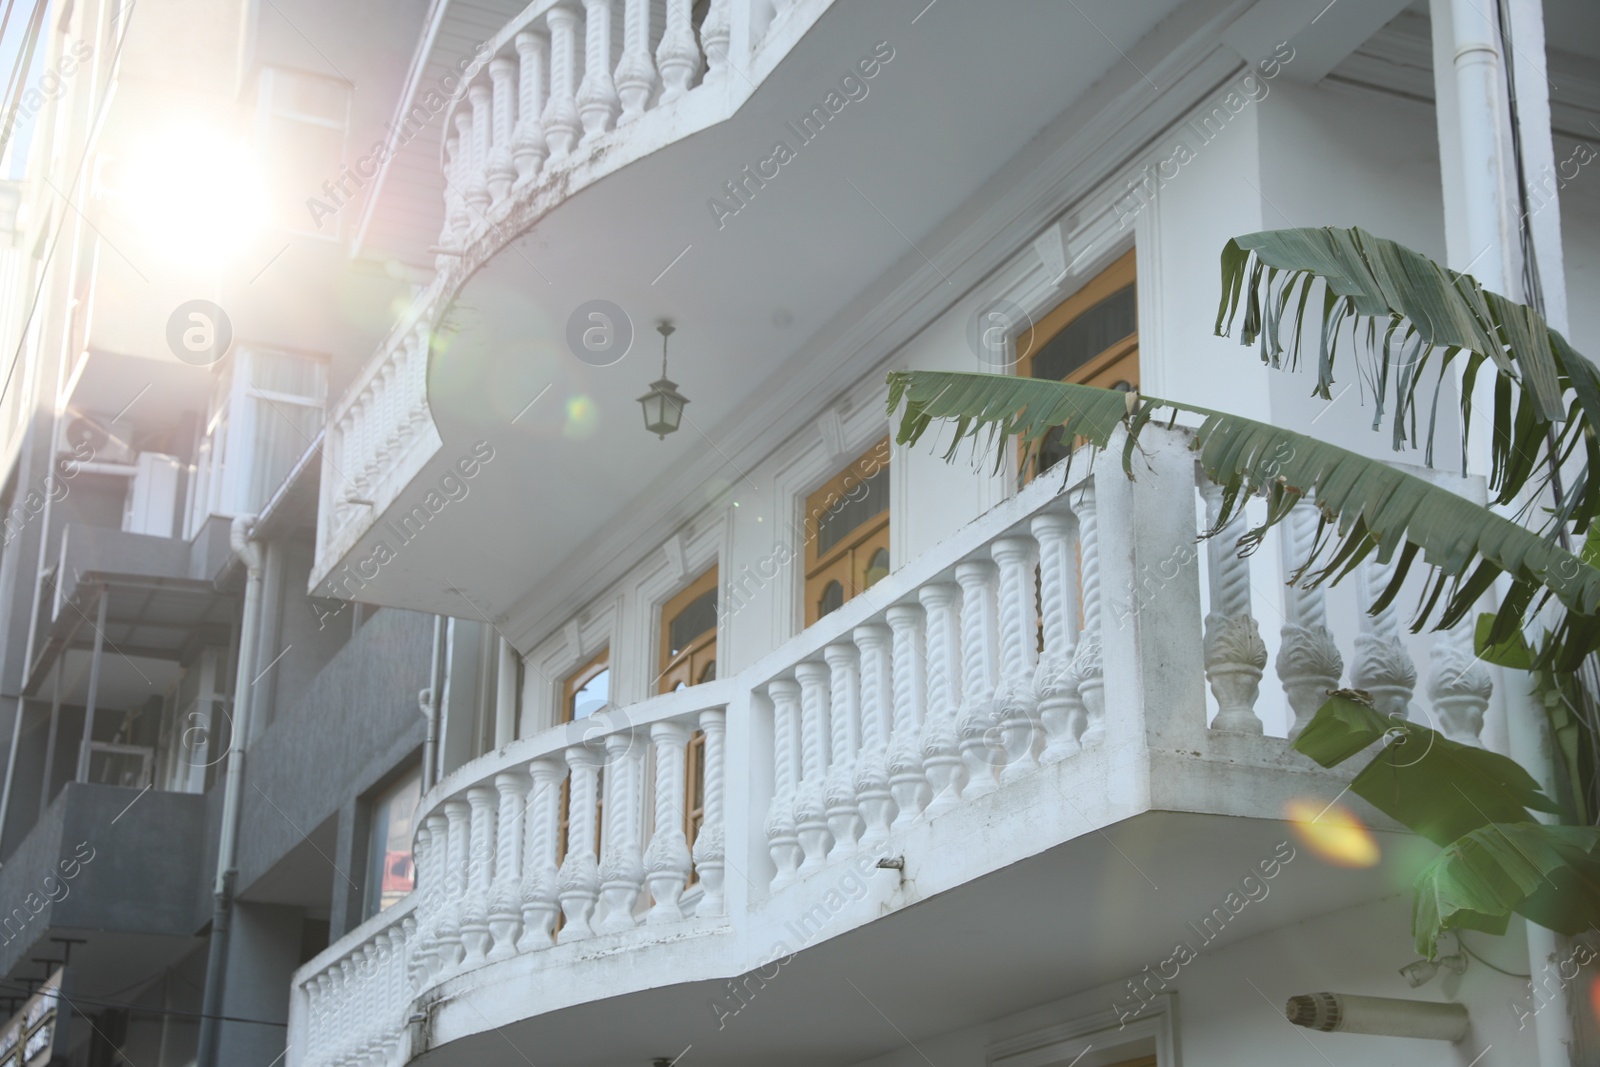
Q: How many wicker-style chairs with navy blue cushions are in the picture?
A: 0